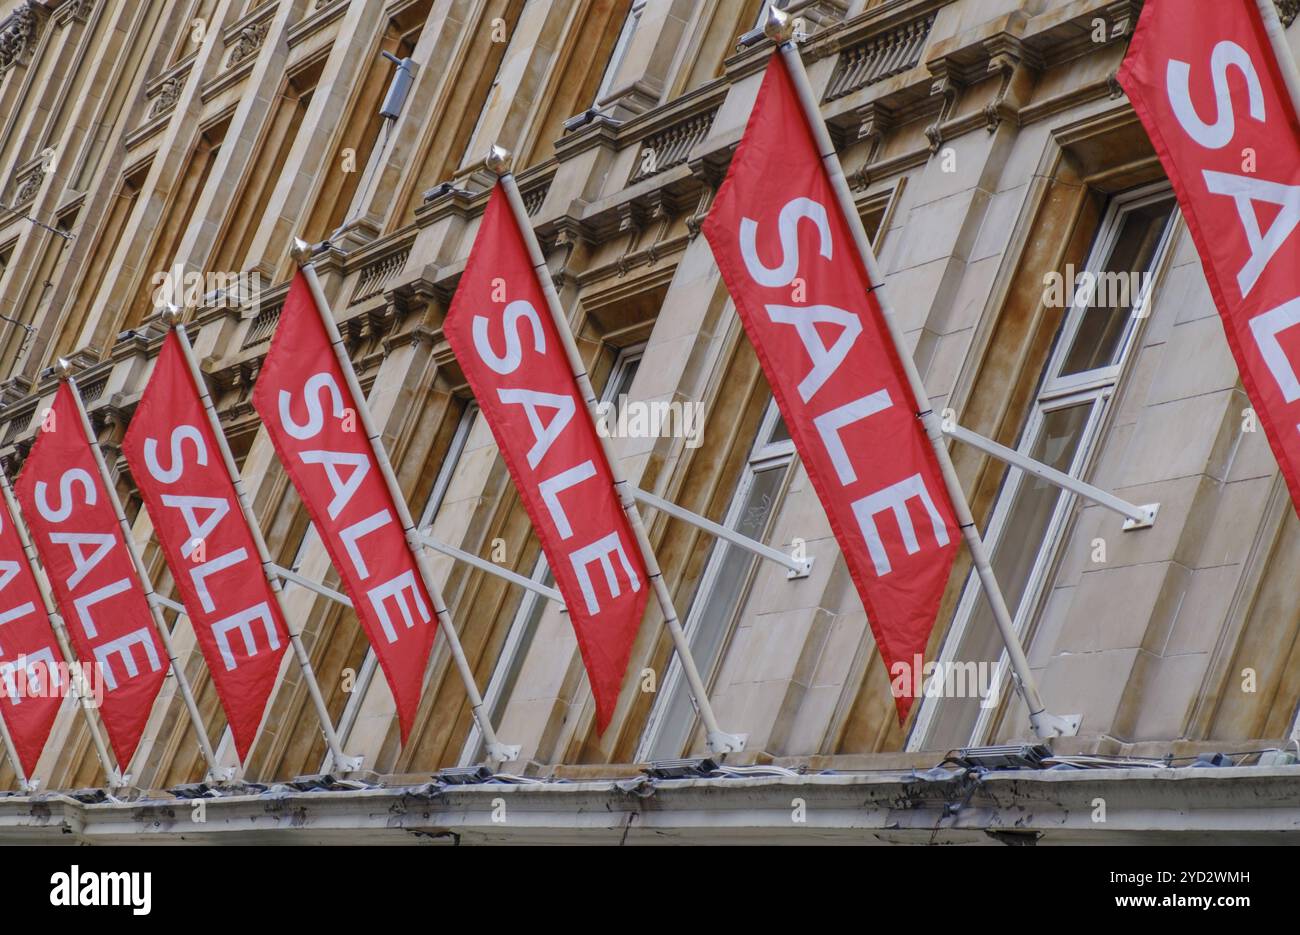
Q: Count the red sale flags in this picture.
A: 7